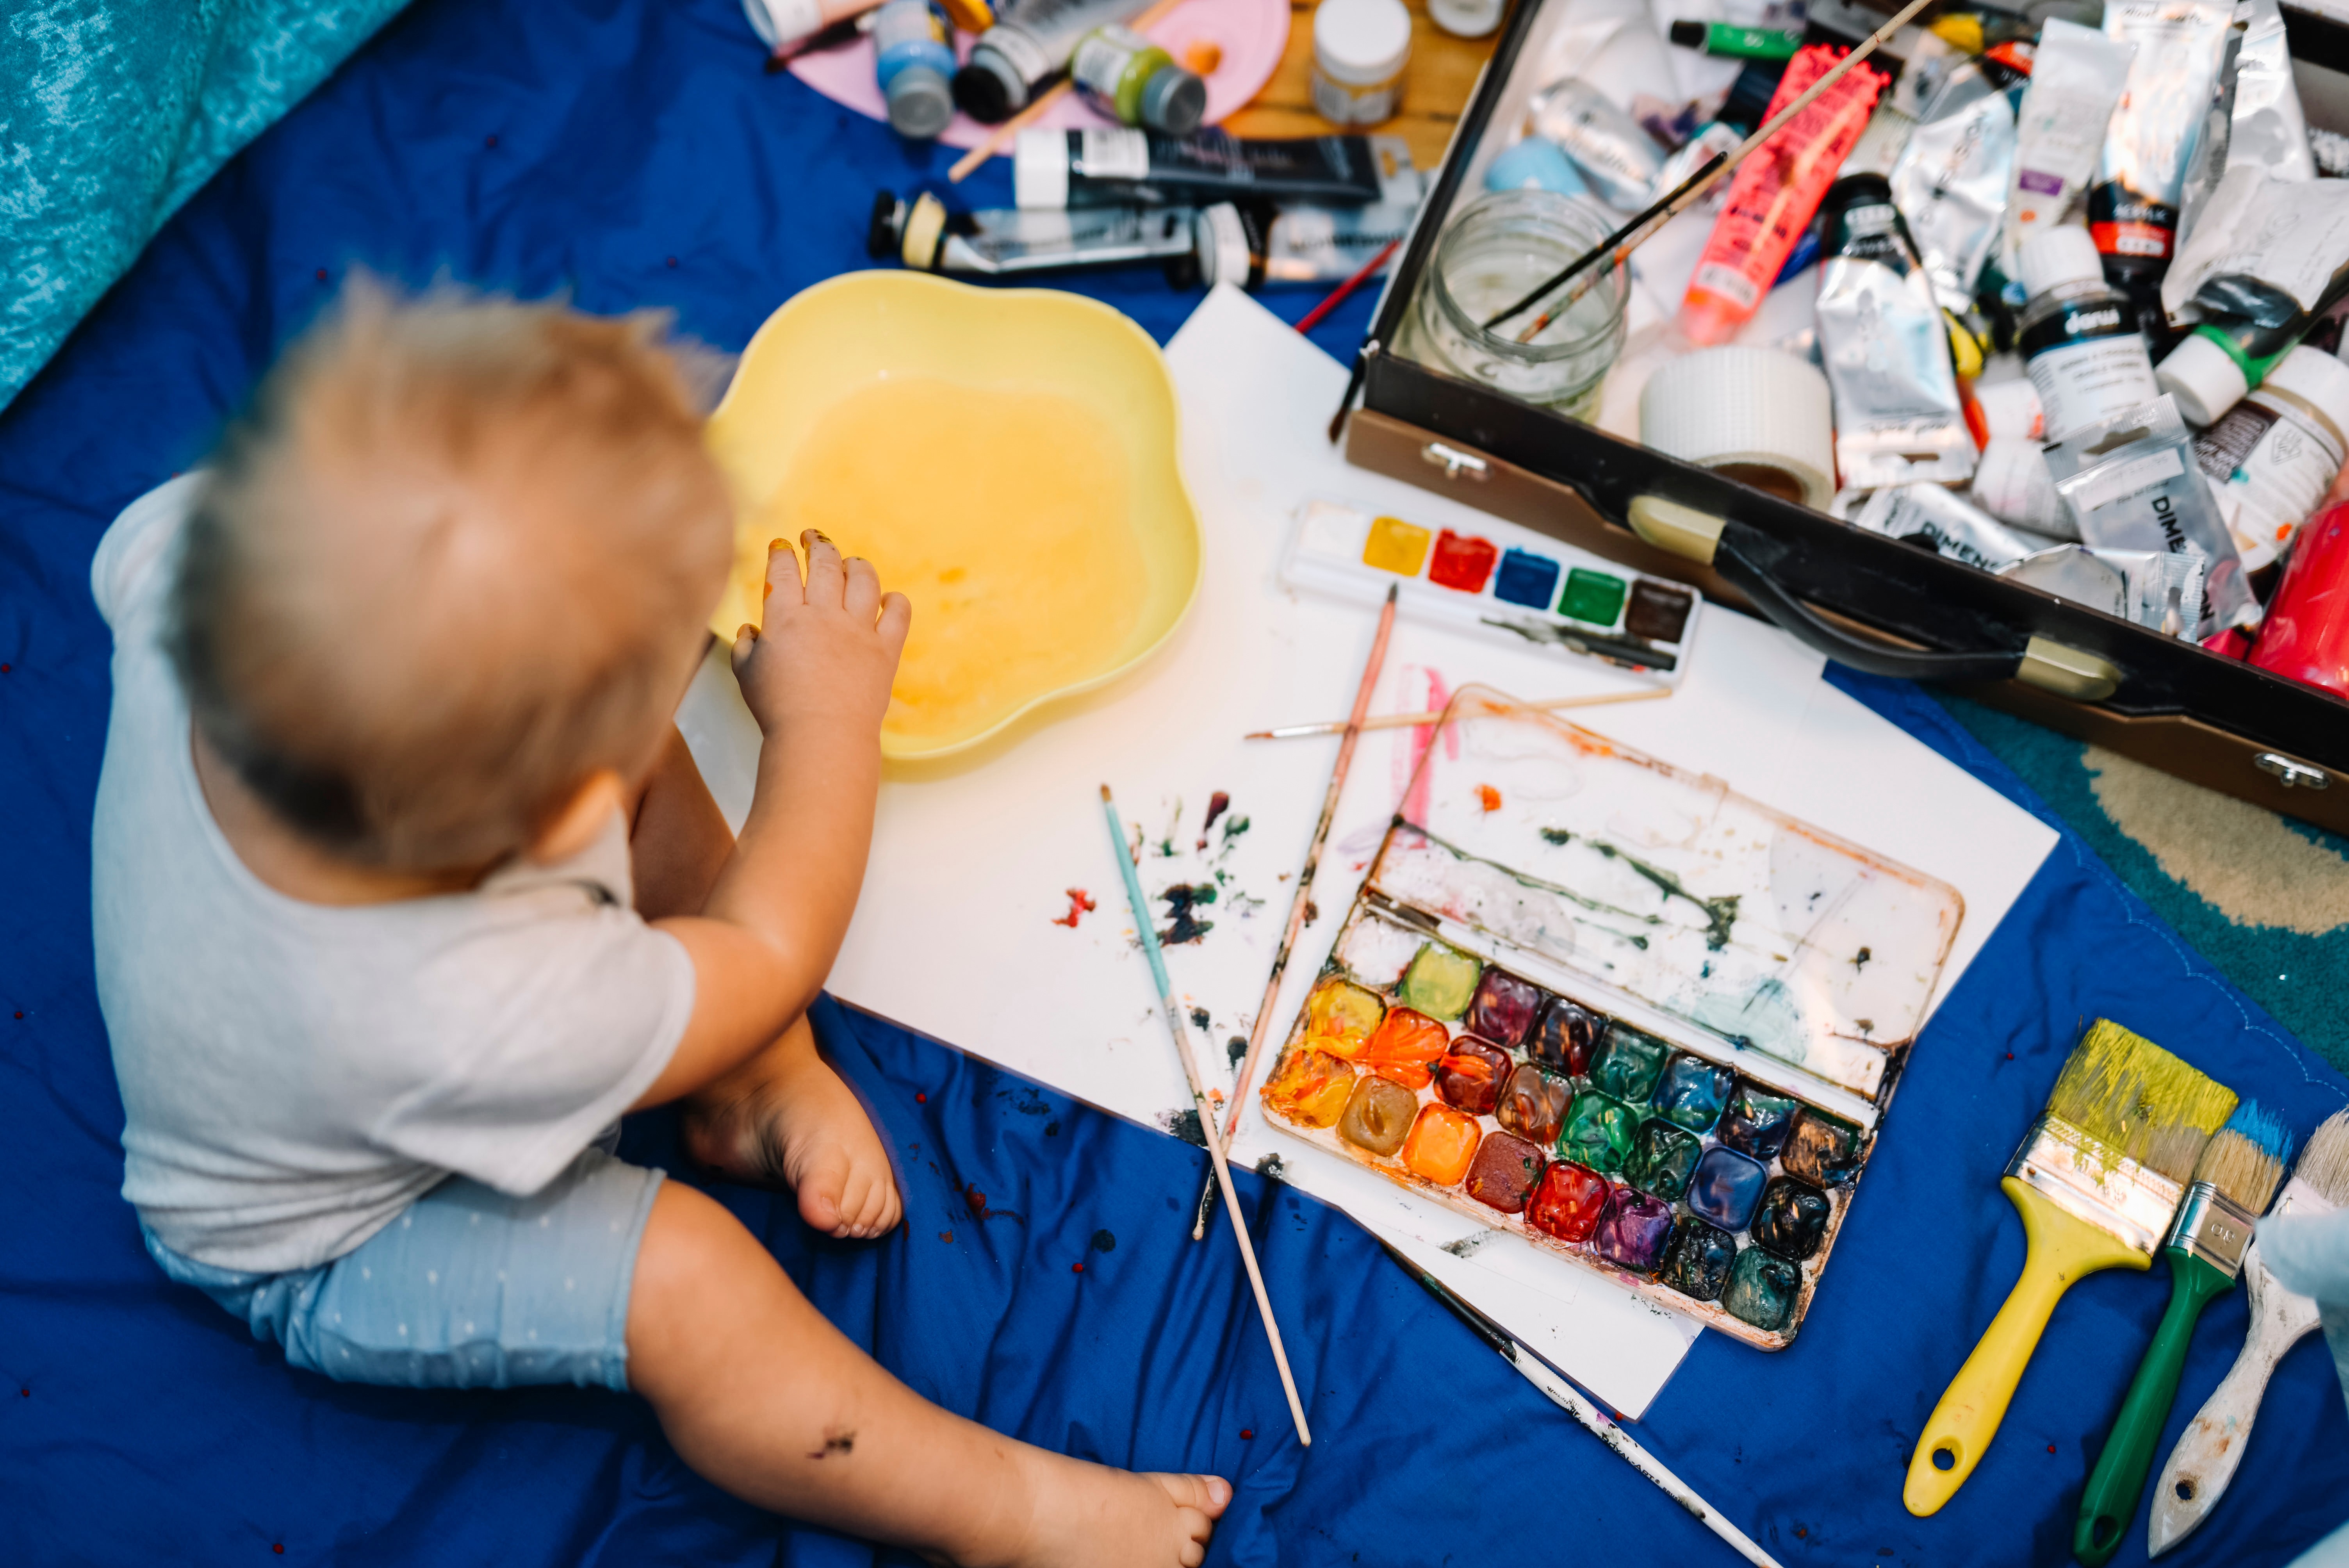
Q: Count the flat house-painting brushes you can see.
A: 3